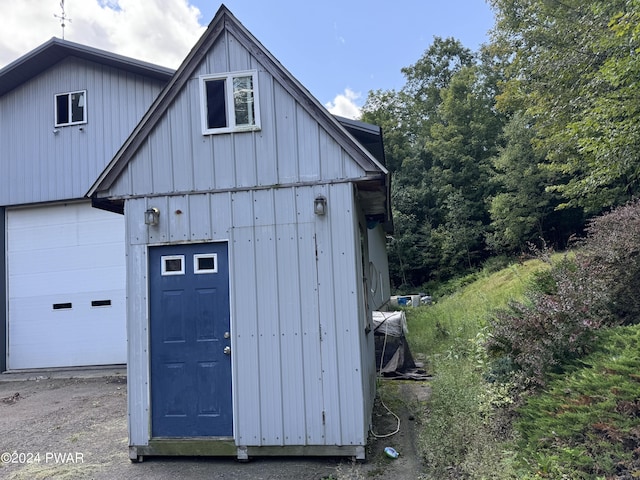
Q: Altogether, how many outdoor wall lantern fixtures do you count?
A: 2